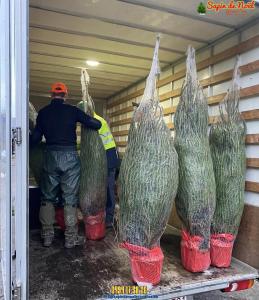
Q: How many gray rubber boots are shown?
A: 2